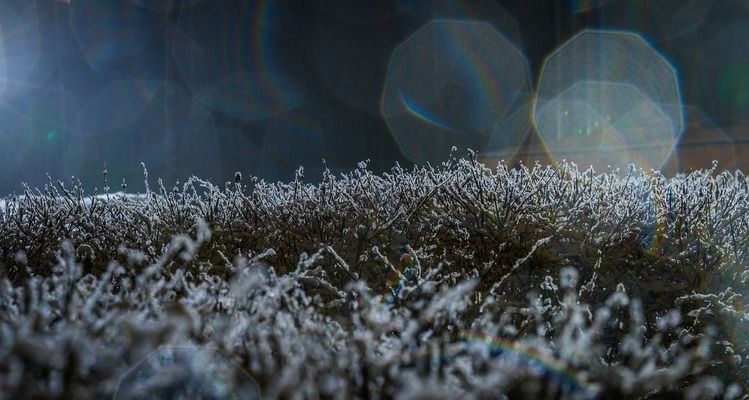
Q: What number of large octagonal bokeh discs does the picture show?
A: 2